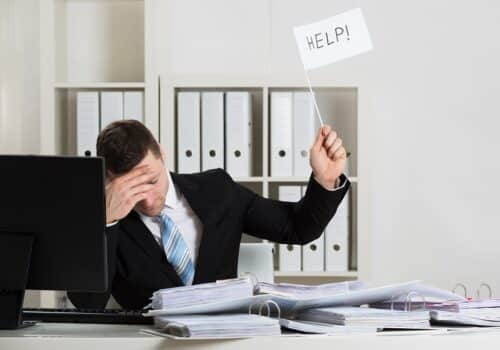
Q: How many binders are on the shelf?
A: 11